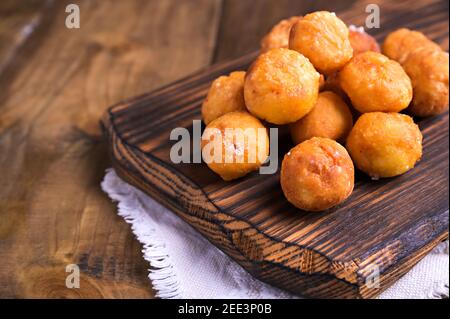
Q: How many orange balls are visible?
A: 12